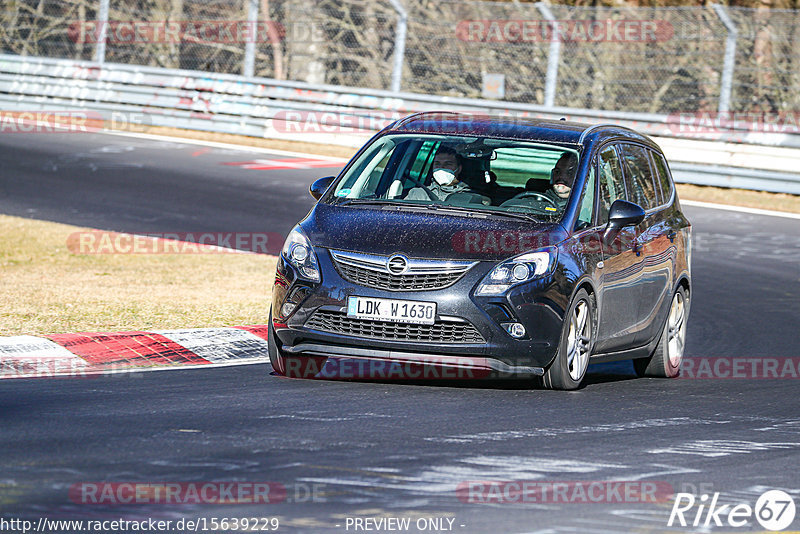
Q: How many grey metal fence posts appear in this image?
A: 5